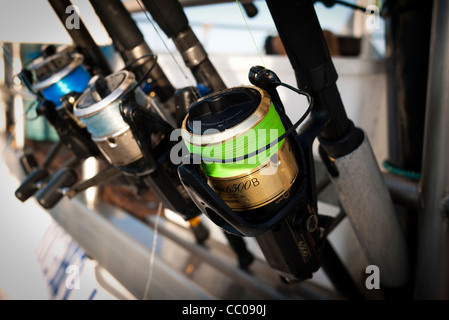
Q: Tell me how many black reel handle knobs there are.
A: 3